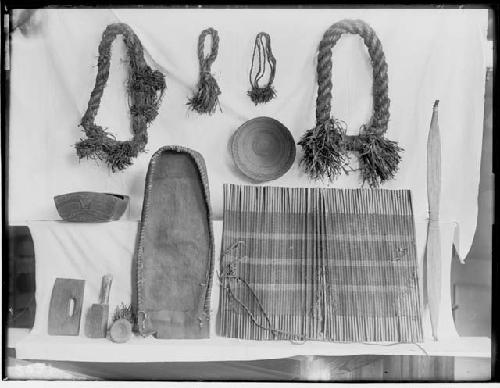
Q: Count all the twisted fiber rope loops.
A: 4